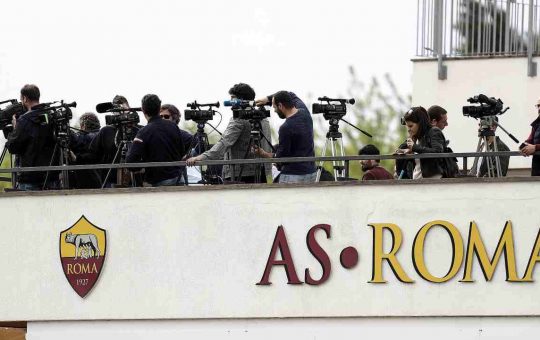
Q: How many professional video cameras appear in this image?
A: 7